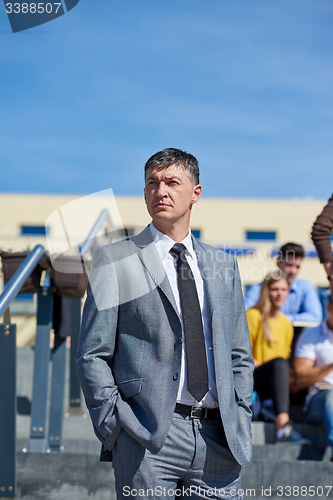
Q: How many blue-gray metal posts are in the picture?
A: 4